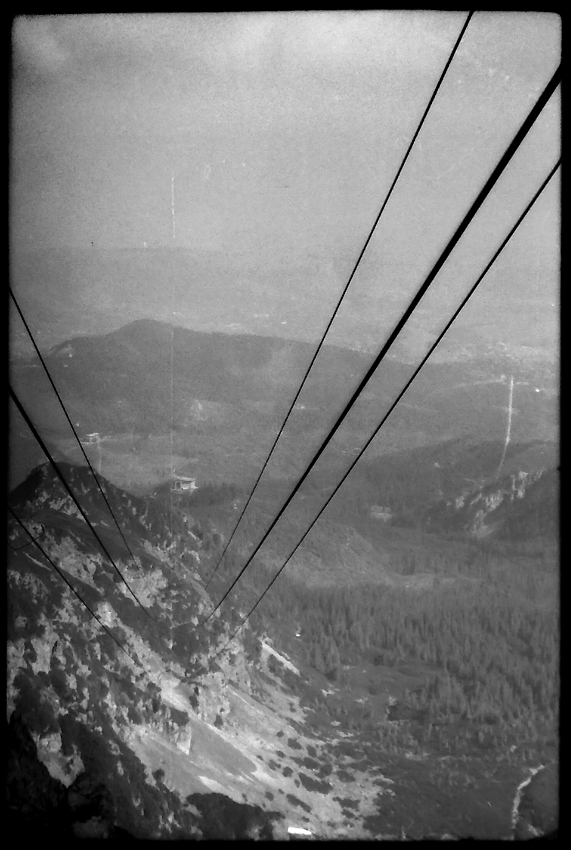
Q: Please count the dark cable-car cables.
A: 6